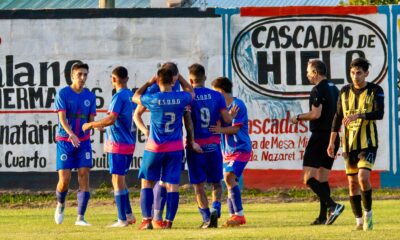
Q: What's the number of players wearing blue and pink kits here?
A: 6